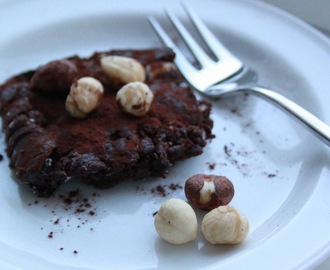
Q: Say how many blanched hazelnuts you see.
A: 5